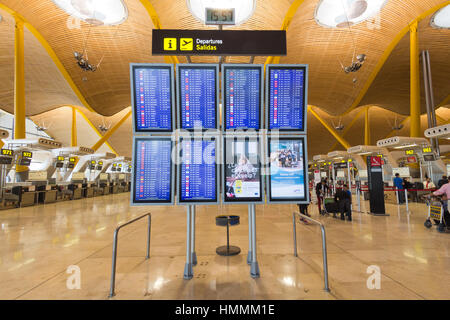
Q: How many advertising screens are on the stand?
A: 2